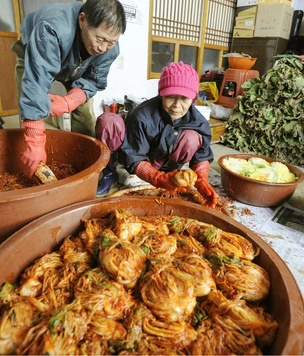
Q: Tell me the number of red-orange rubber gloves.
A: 4